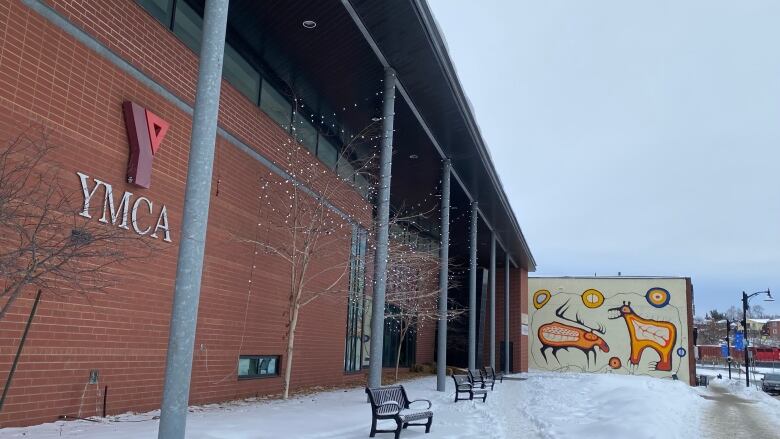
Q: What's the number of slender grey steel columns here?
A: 6